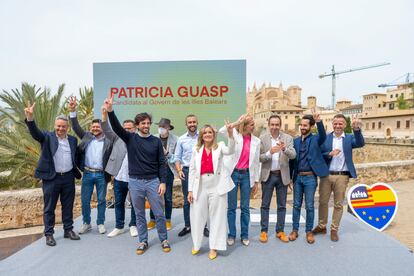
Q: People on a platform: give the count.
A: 11